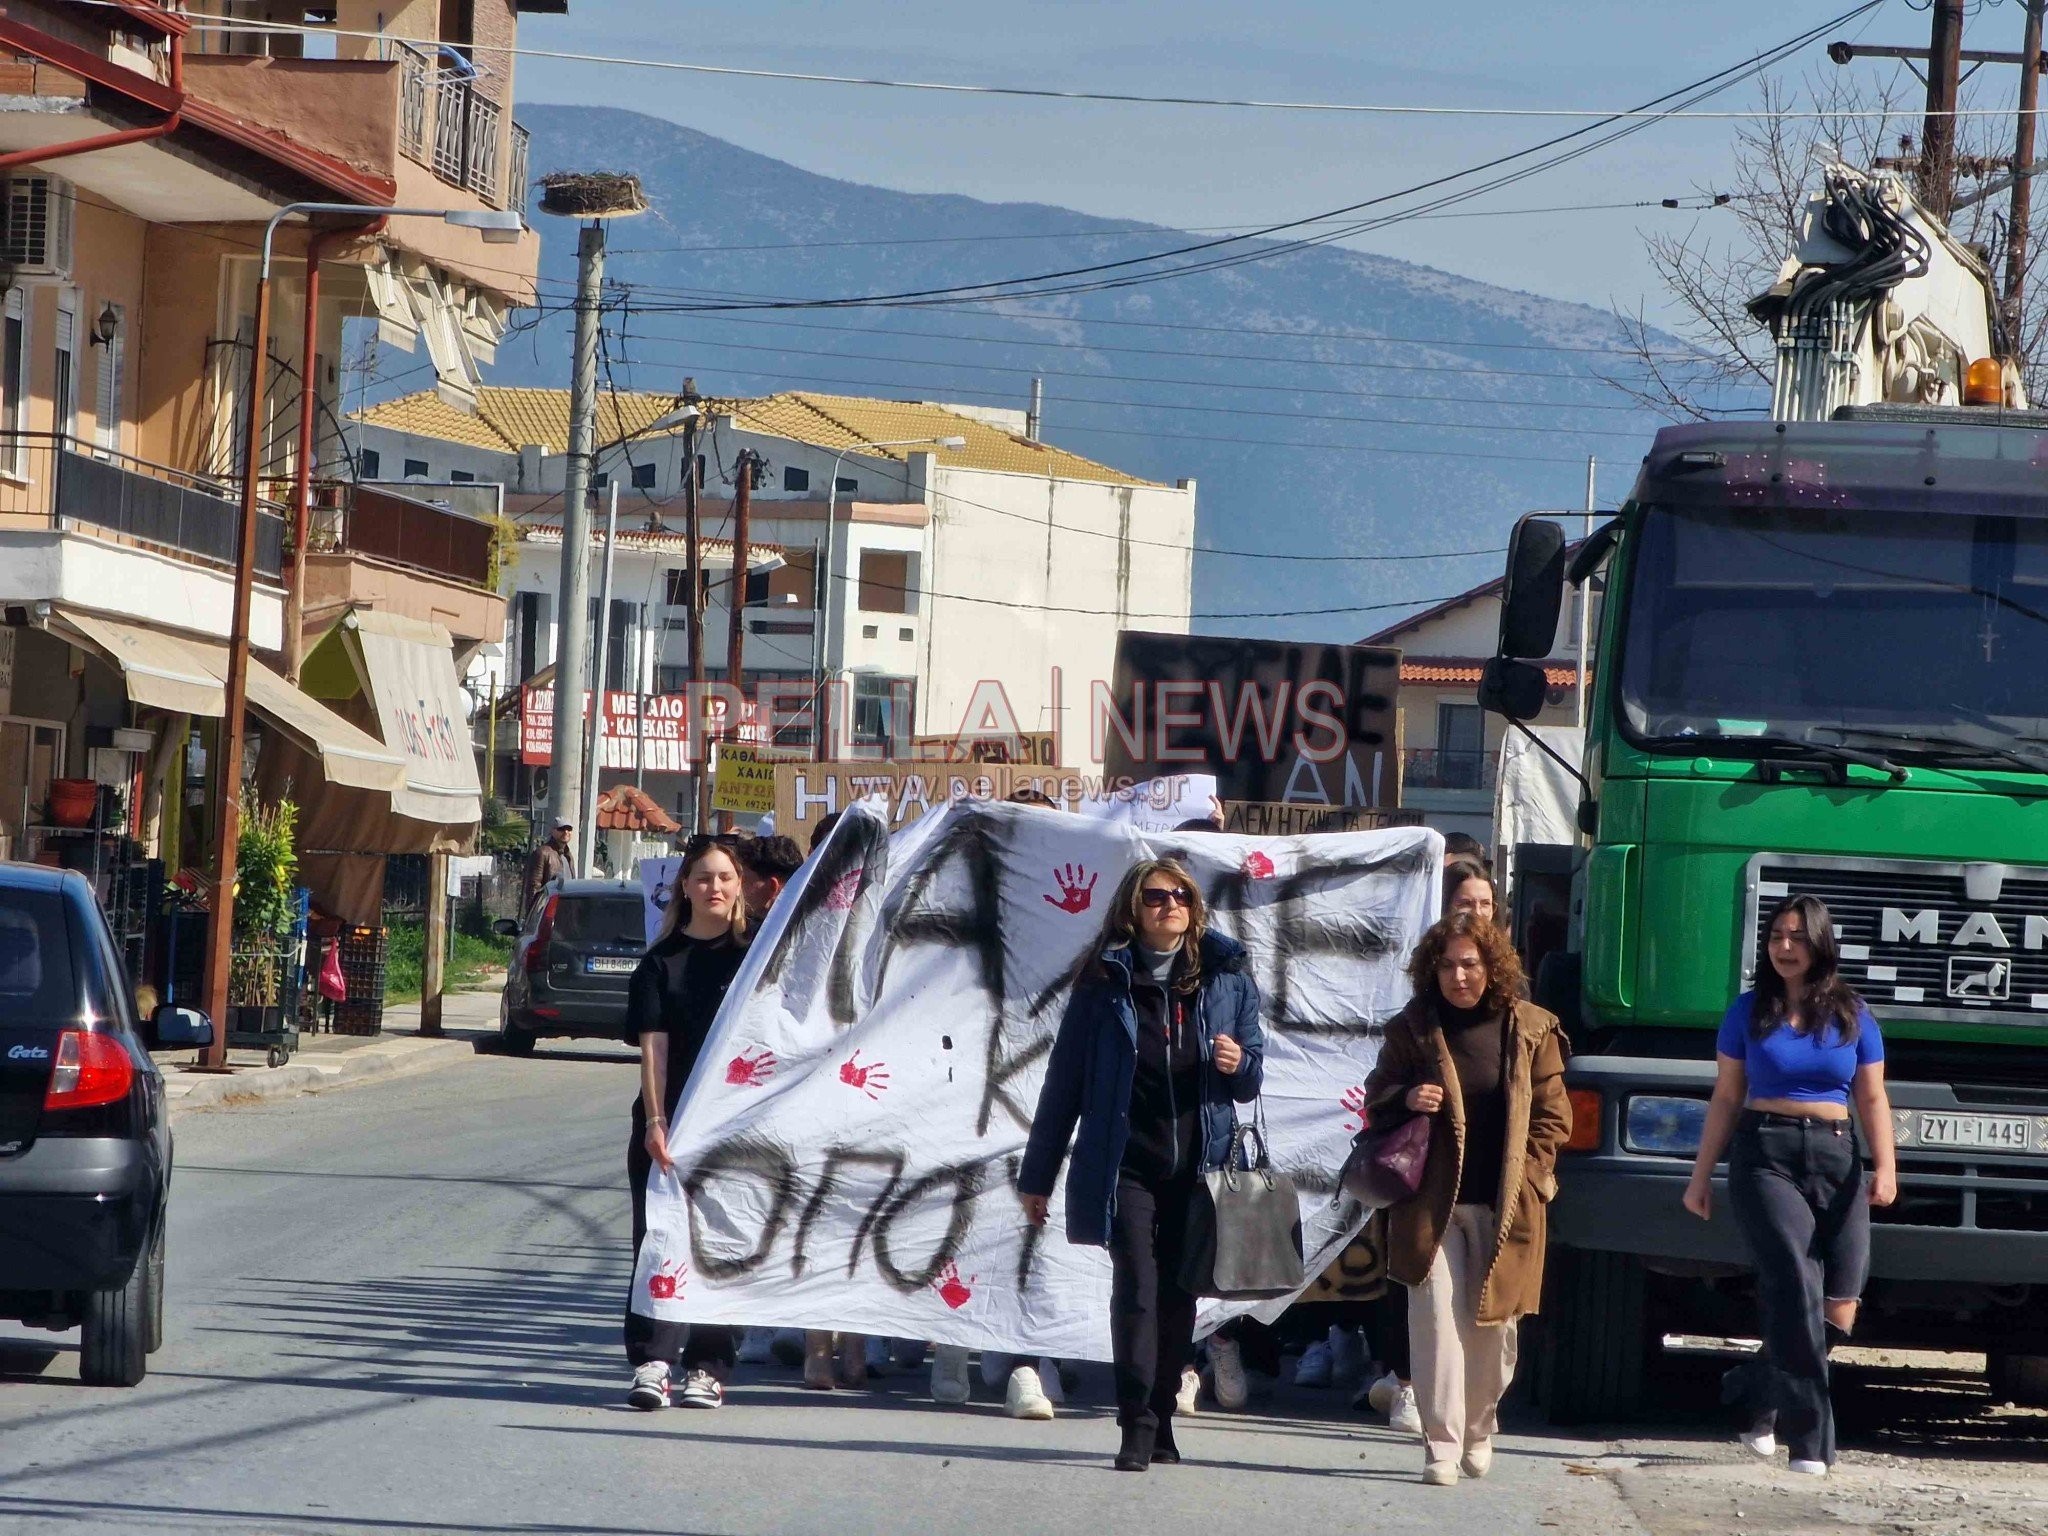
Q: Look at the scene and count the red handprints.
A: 8